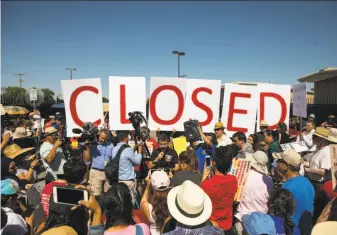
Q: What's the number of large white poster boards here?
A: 6